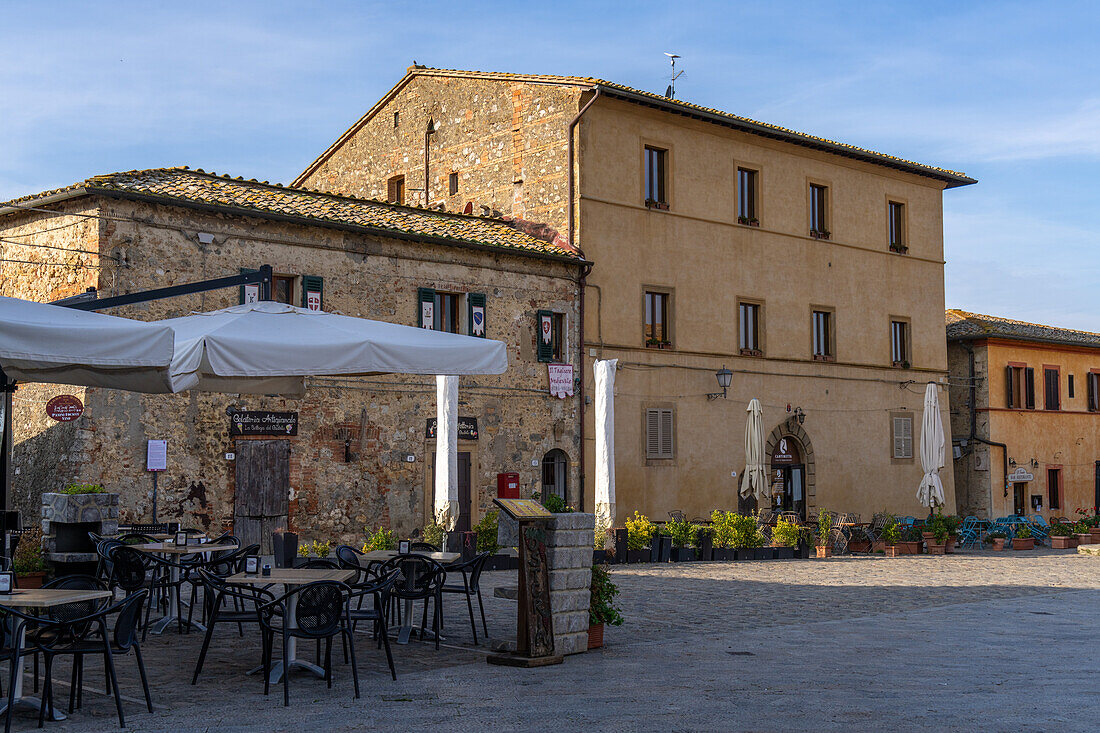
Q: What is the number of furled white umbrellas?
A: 4